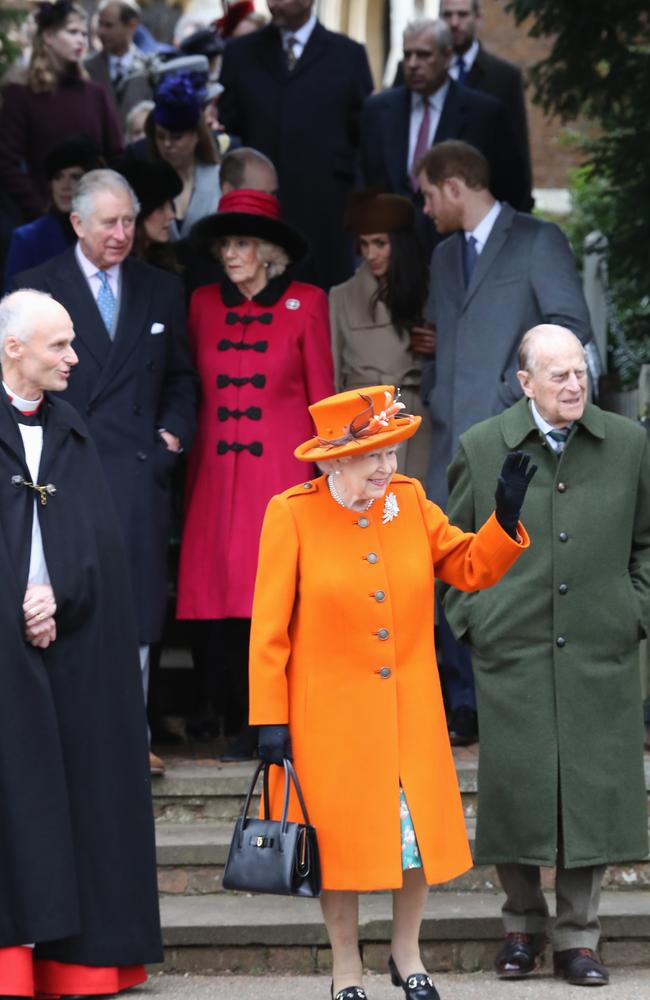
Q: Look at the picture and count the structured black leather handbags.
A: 1